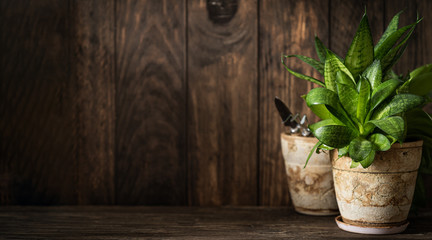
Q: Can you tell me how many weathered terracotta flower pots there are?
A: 2